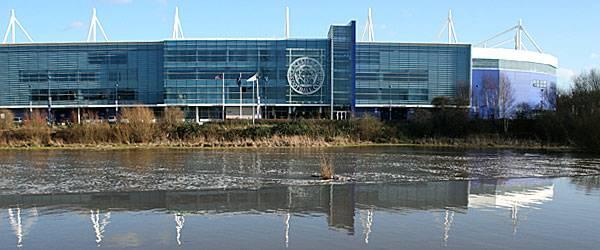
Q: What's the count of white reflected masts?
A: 7